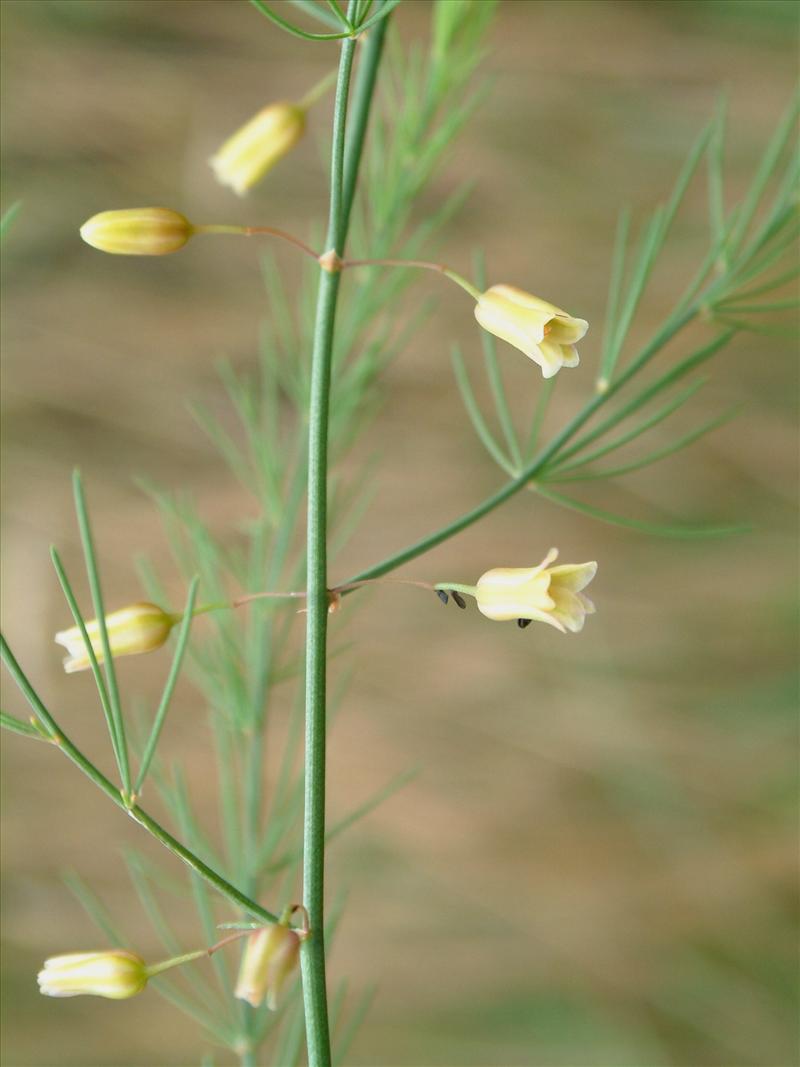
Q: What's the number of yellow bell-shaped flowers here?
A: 7